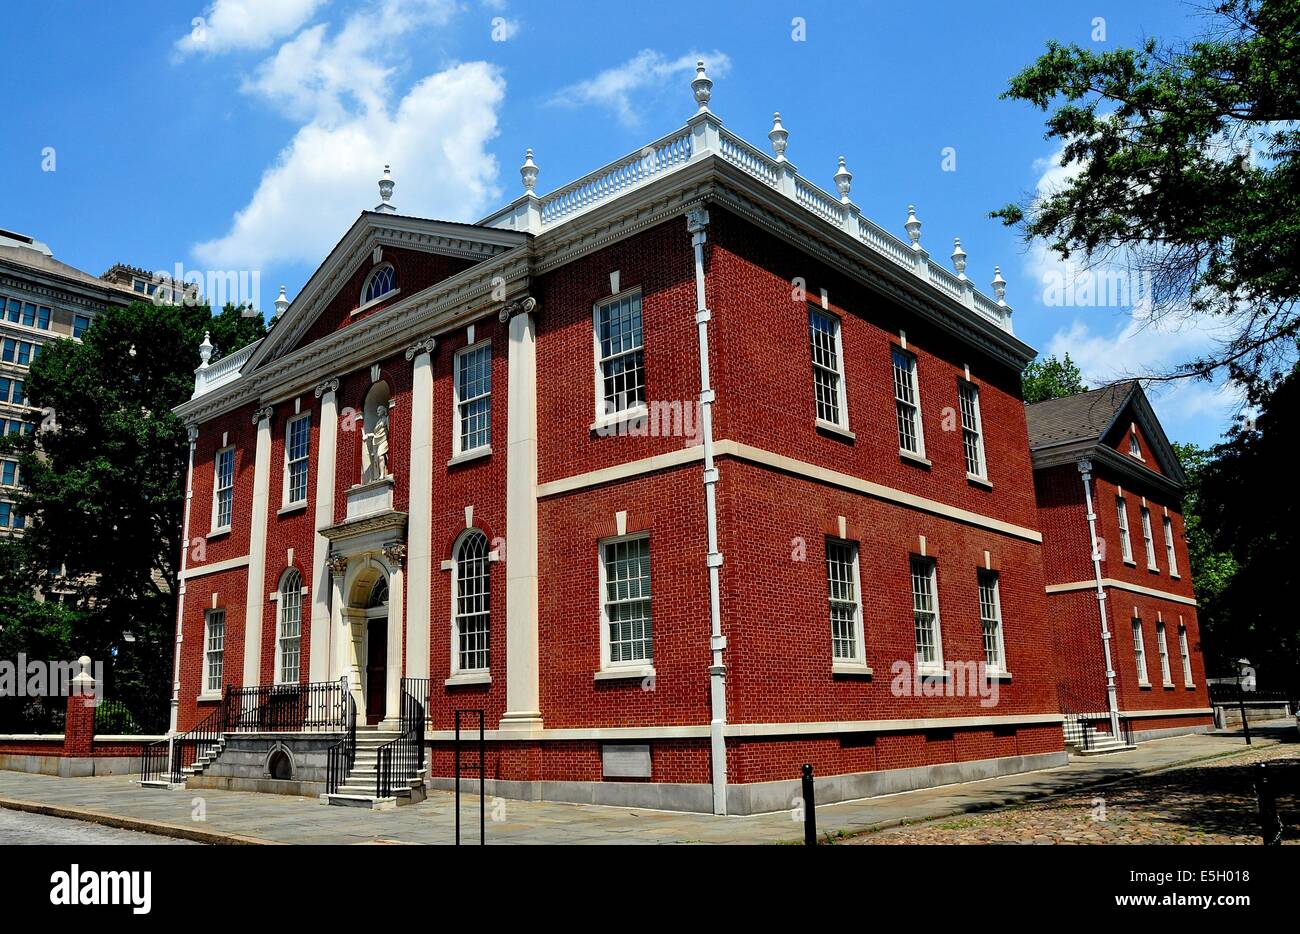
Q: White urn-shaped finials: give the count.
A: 10